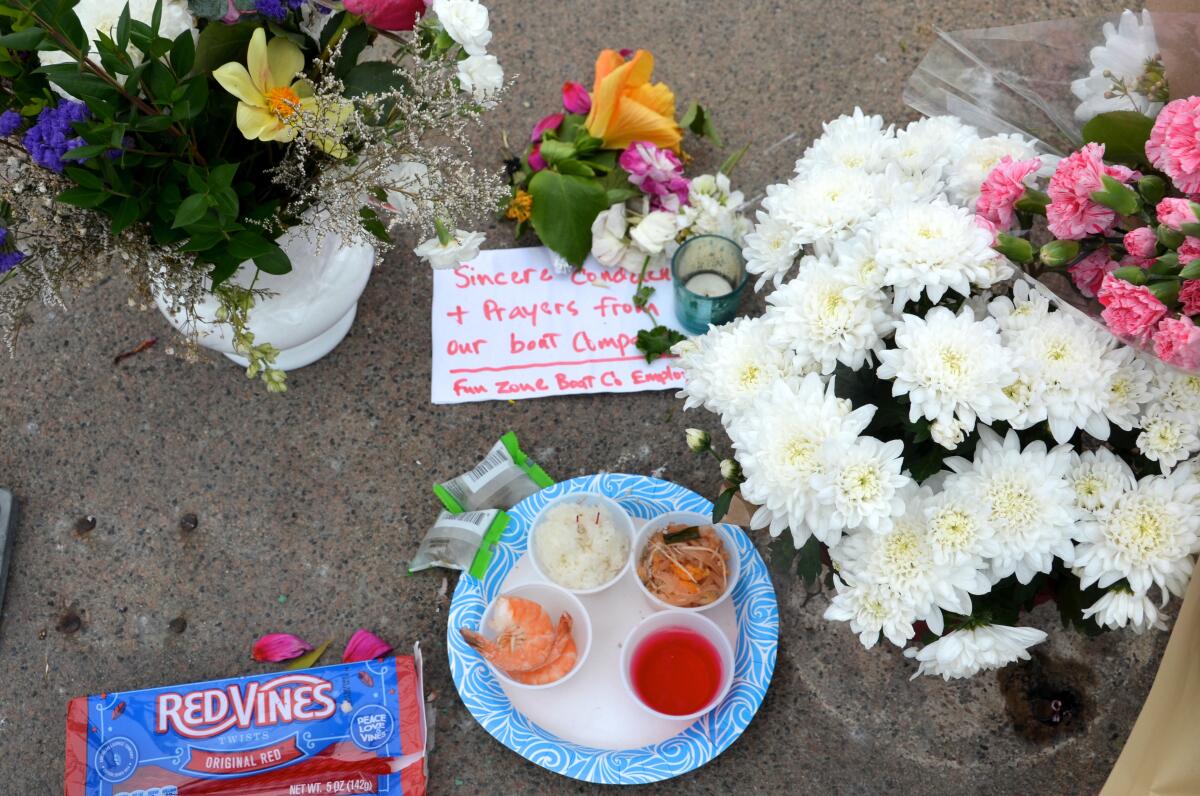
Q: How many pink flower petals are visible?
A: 2